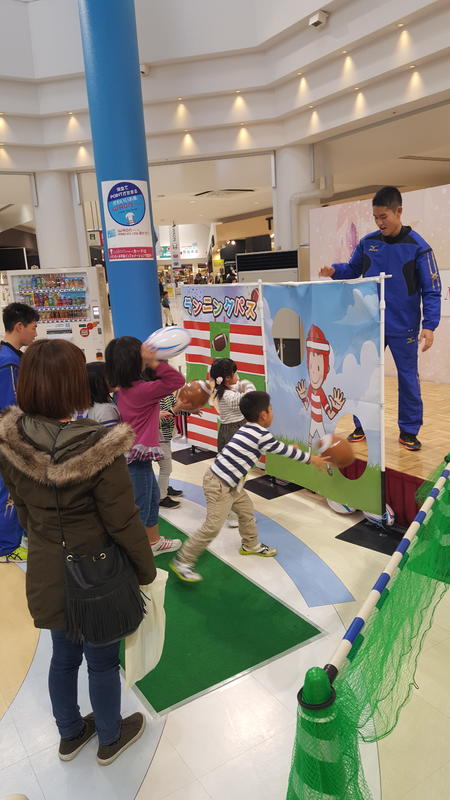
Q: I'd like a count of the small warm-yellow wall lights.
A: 14